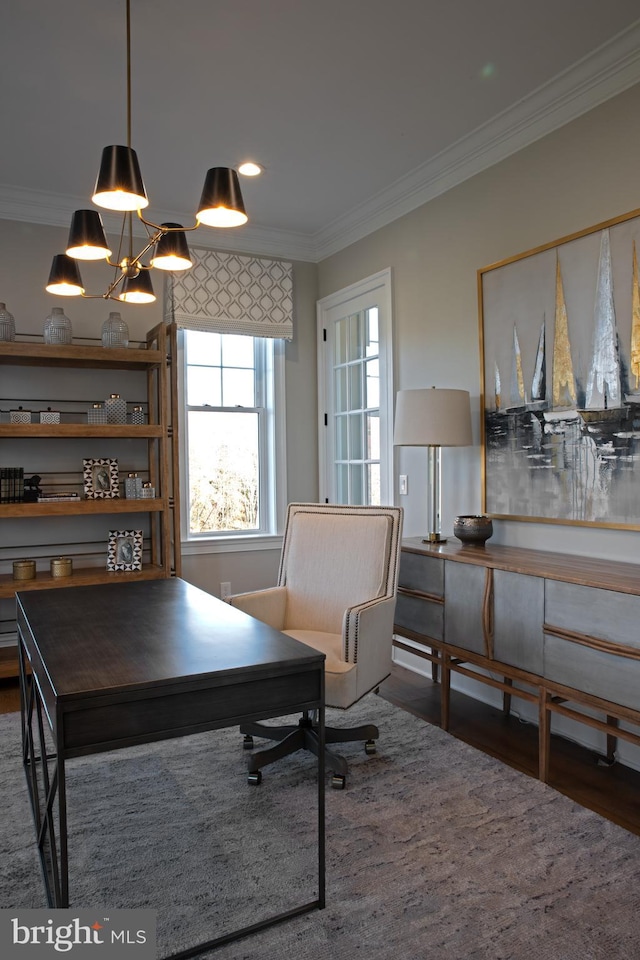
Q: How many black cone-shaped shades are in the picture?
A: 6